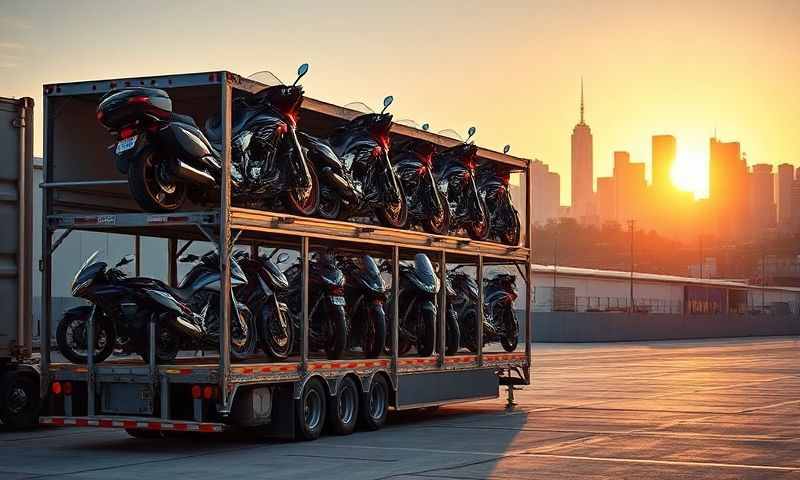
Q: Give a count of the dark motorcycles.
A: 13